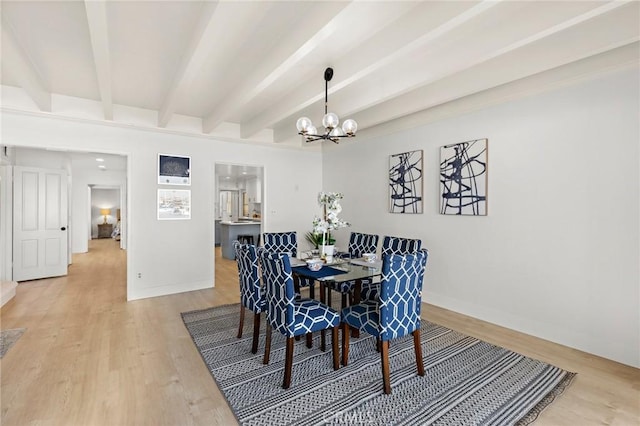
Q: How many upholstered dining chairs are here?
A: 6